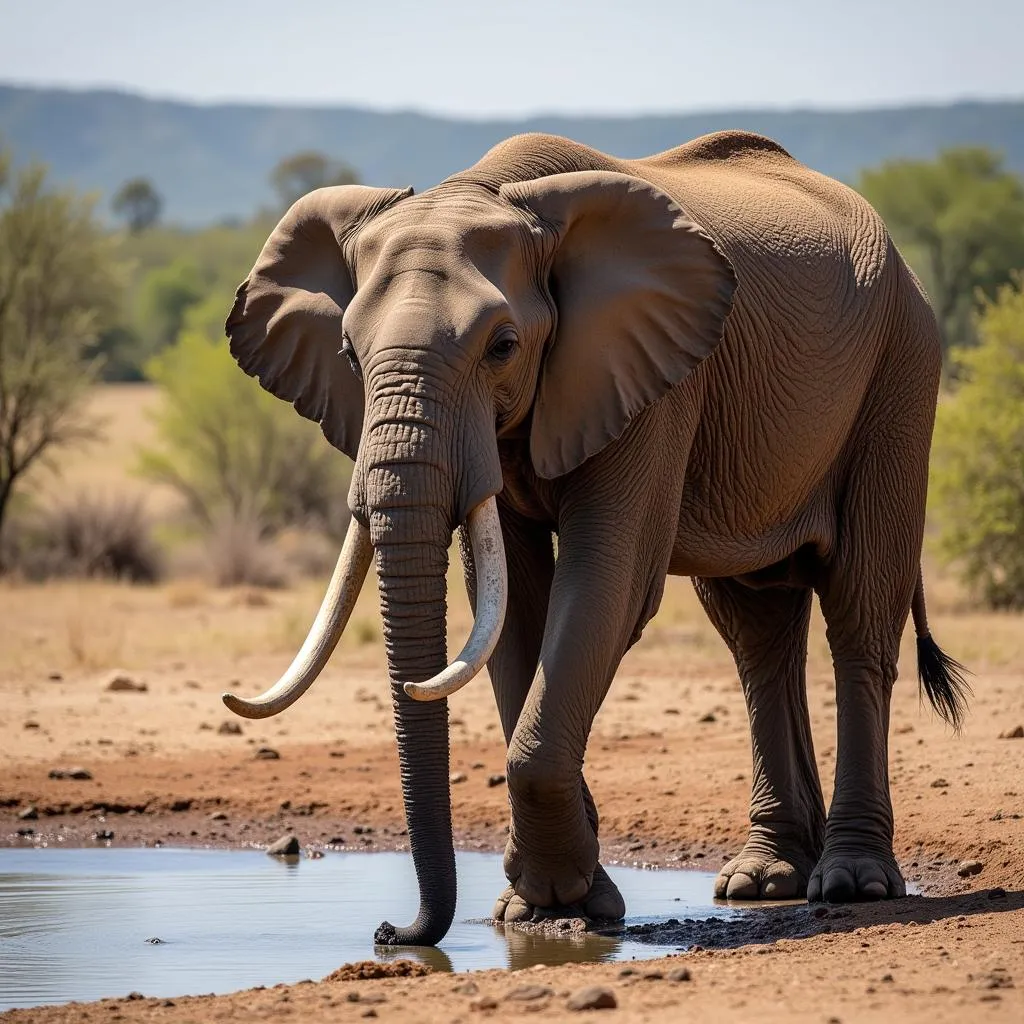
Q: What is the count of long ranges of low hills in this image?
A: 1